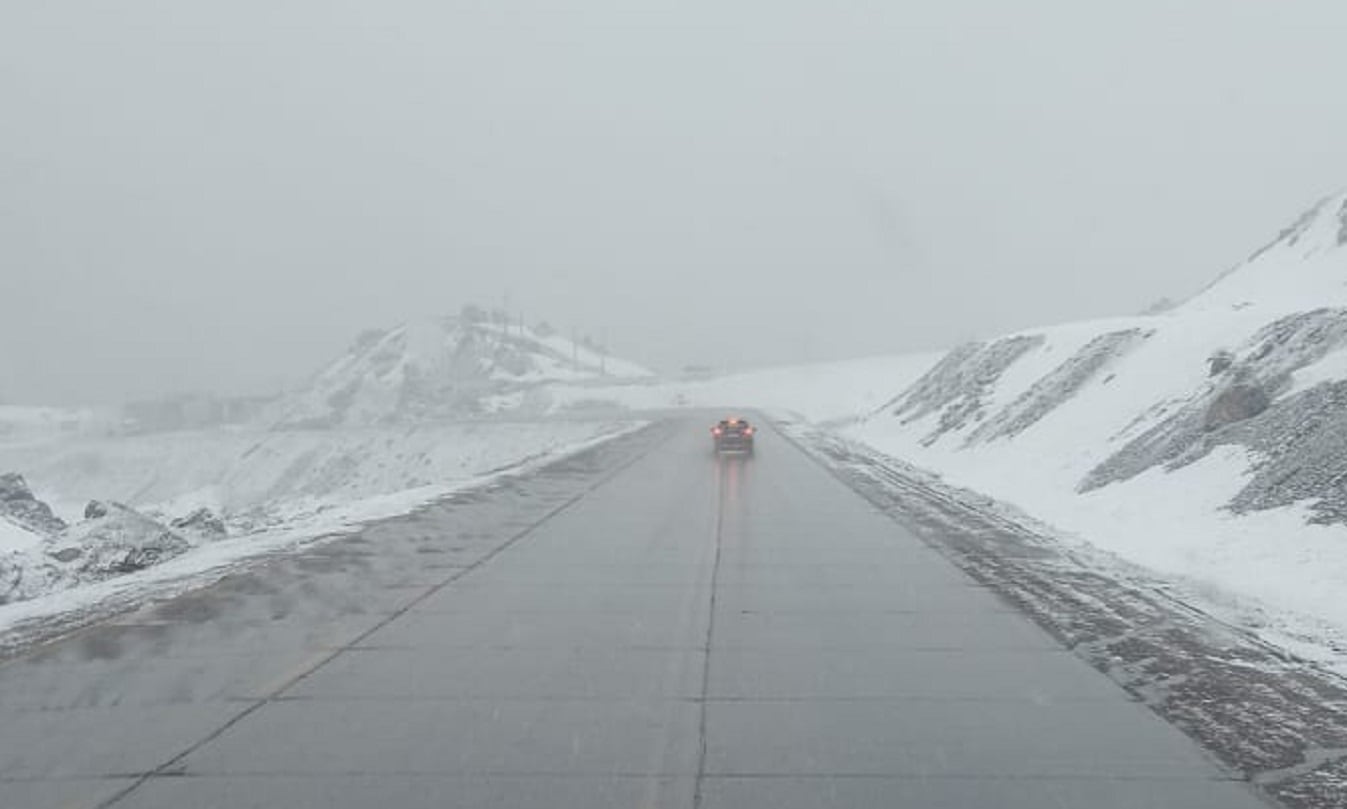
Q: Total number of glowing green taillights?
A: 0